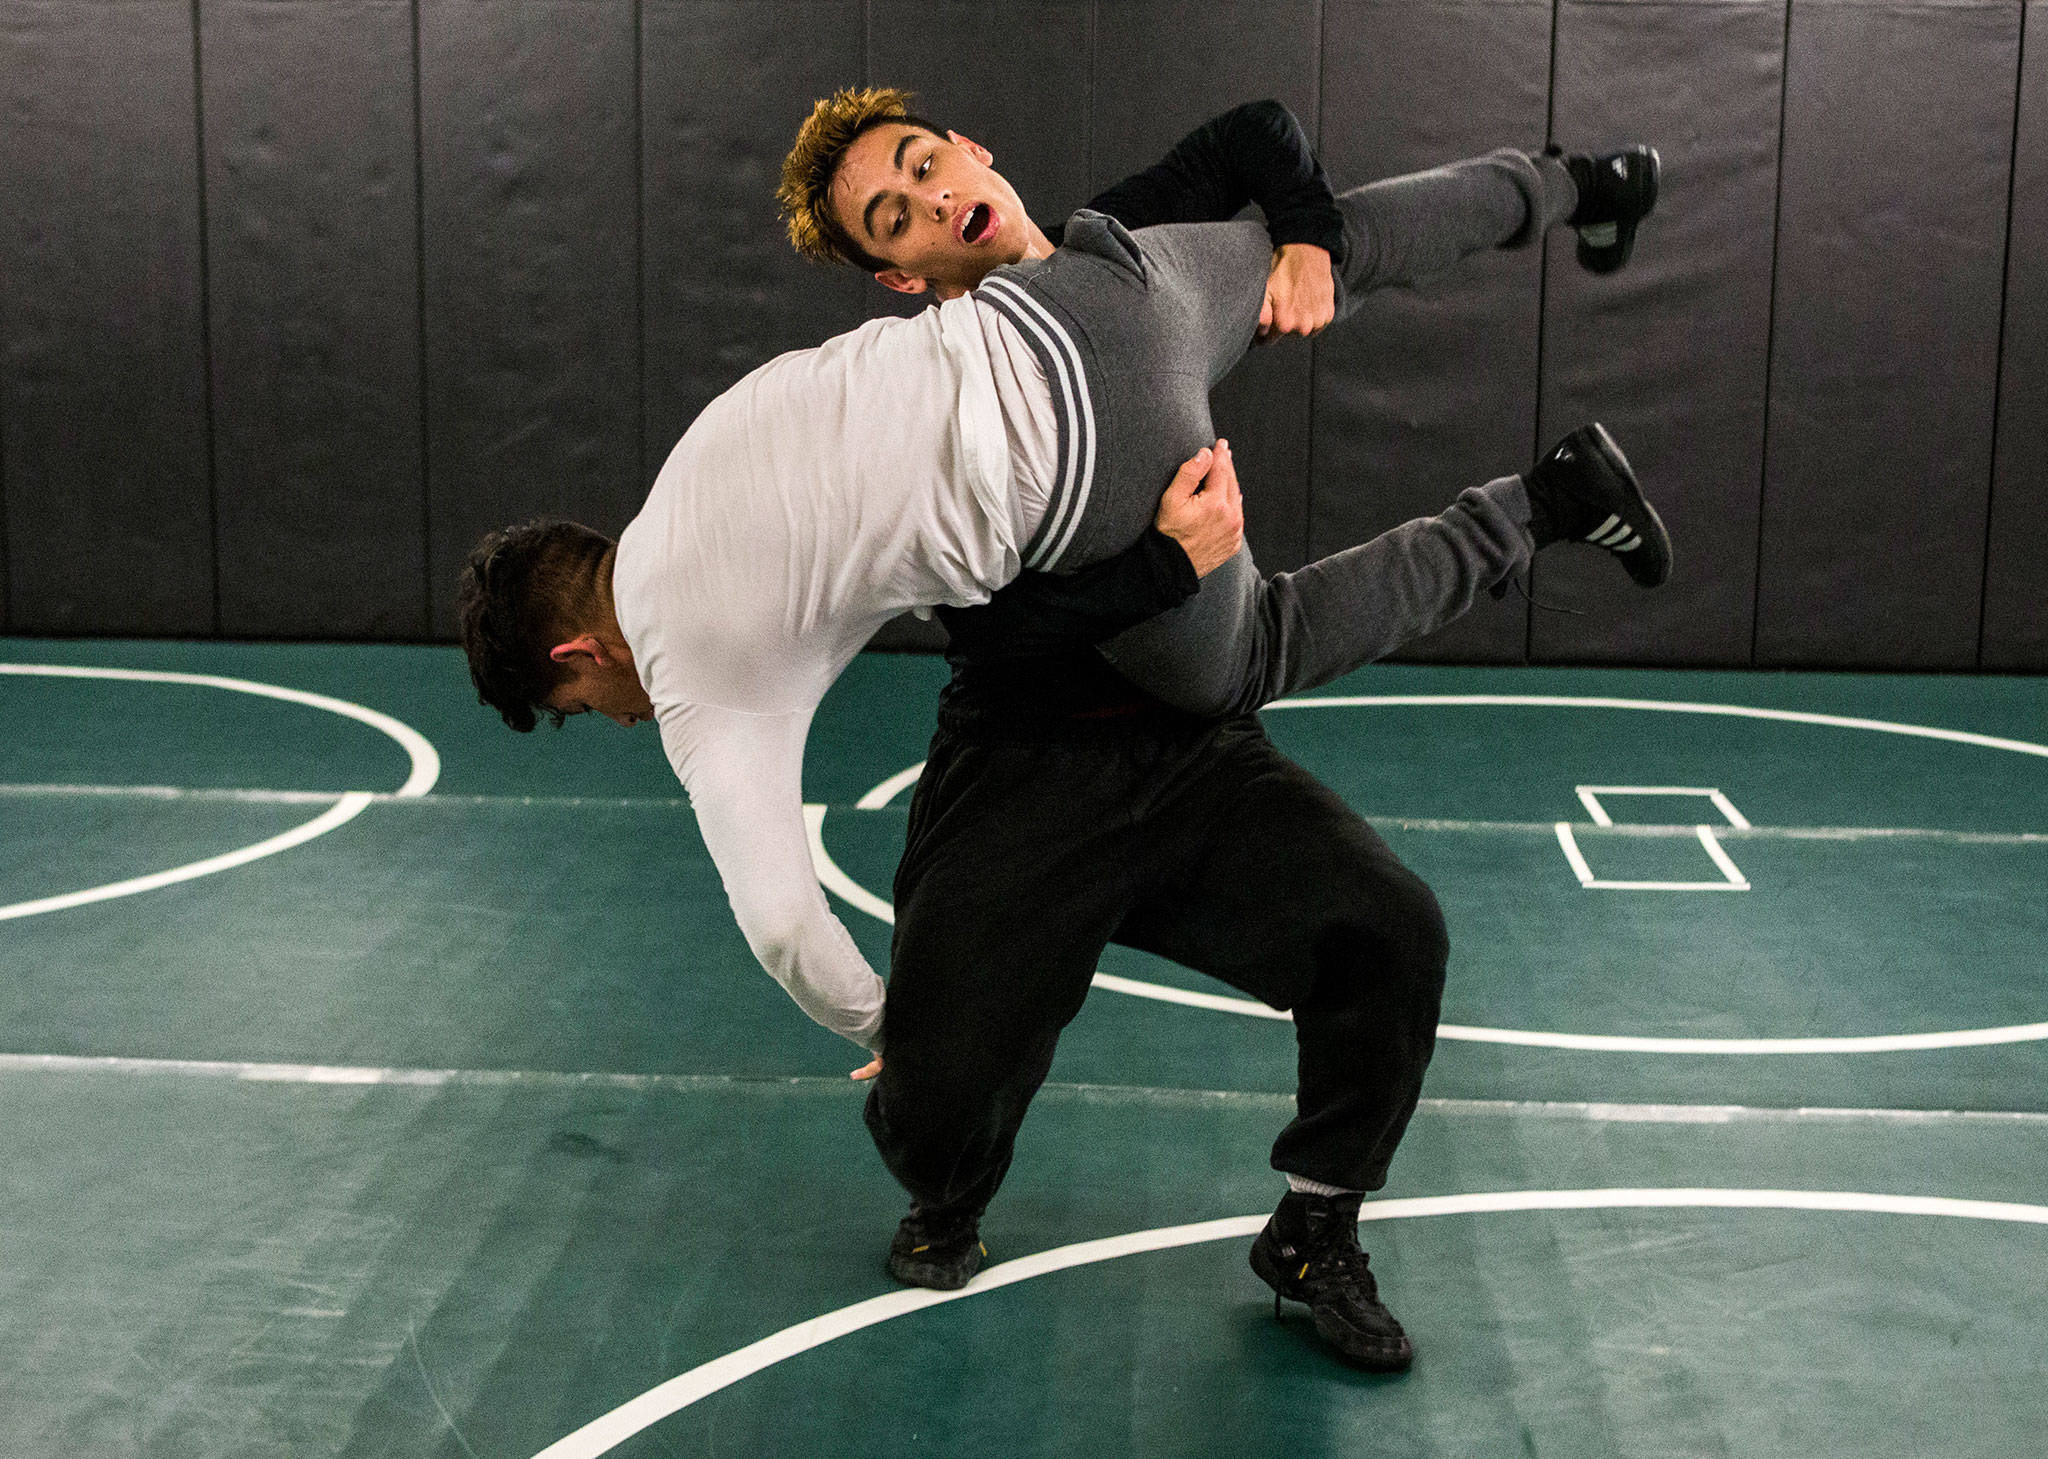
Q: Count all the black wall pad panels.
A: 10